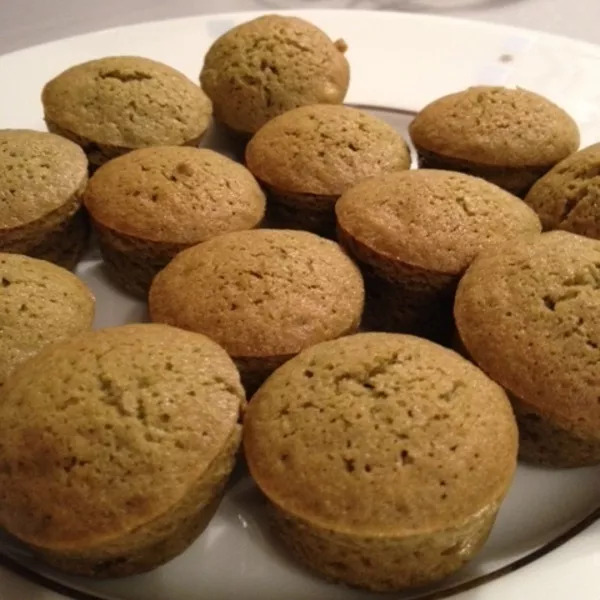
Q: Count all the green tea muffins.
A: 13